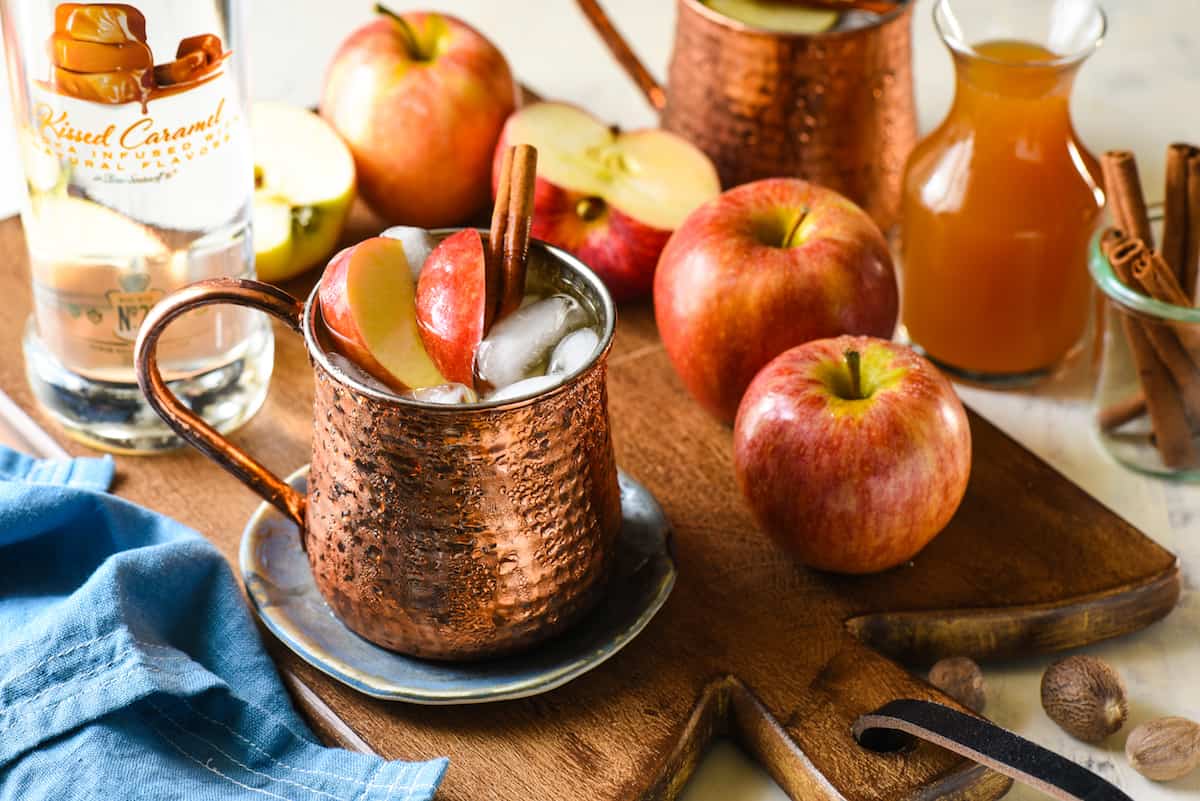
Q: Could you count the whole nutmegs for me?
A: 3